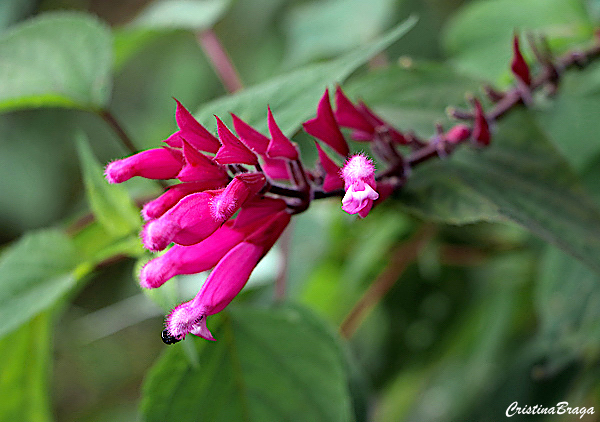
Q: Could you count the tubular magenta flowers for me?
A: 7